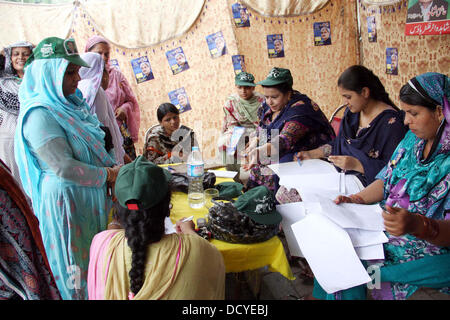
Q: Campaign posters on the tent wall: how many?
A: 12